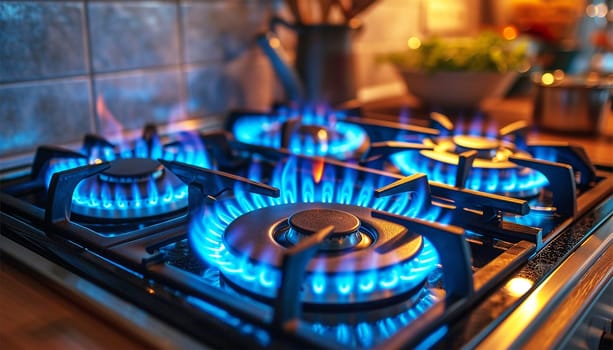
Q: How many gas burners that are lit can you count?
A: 4